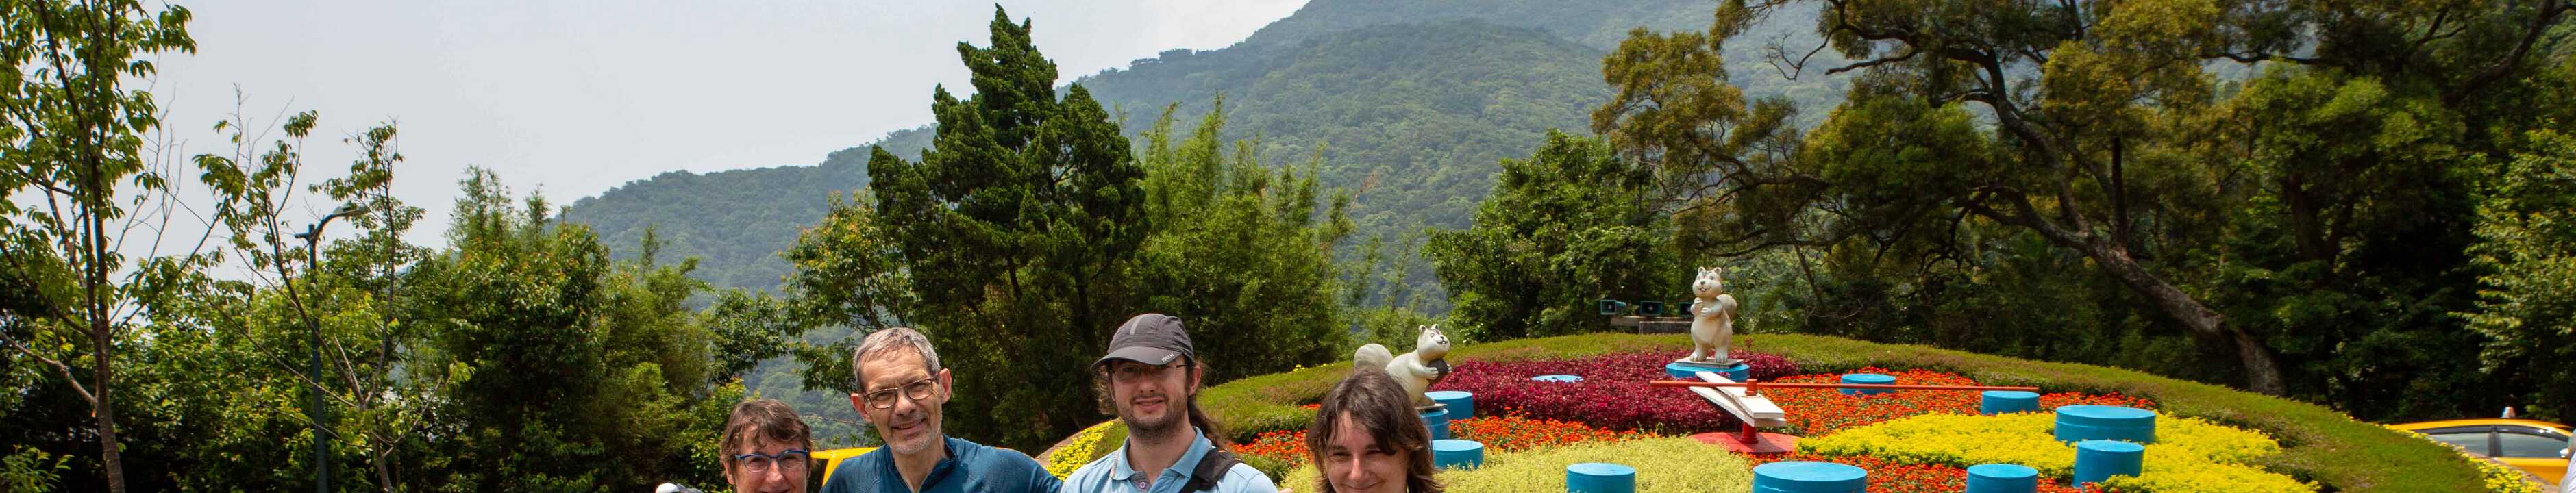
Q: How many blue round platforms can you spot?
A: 12